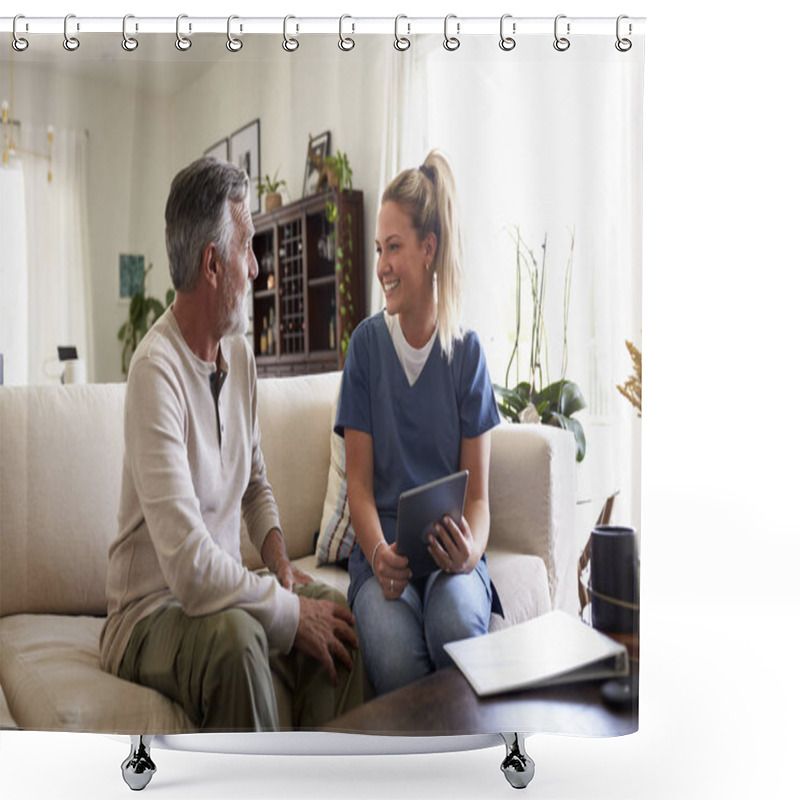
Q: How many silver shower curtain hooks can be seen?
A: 12